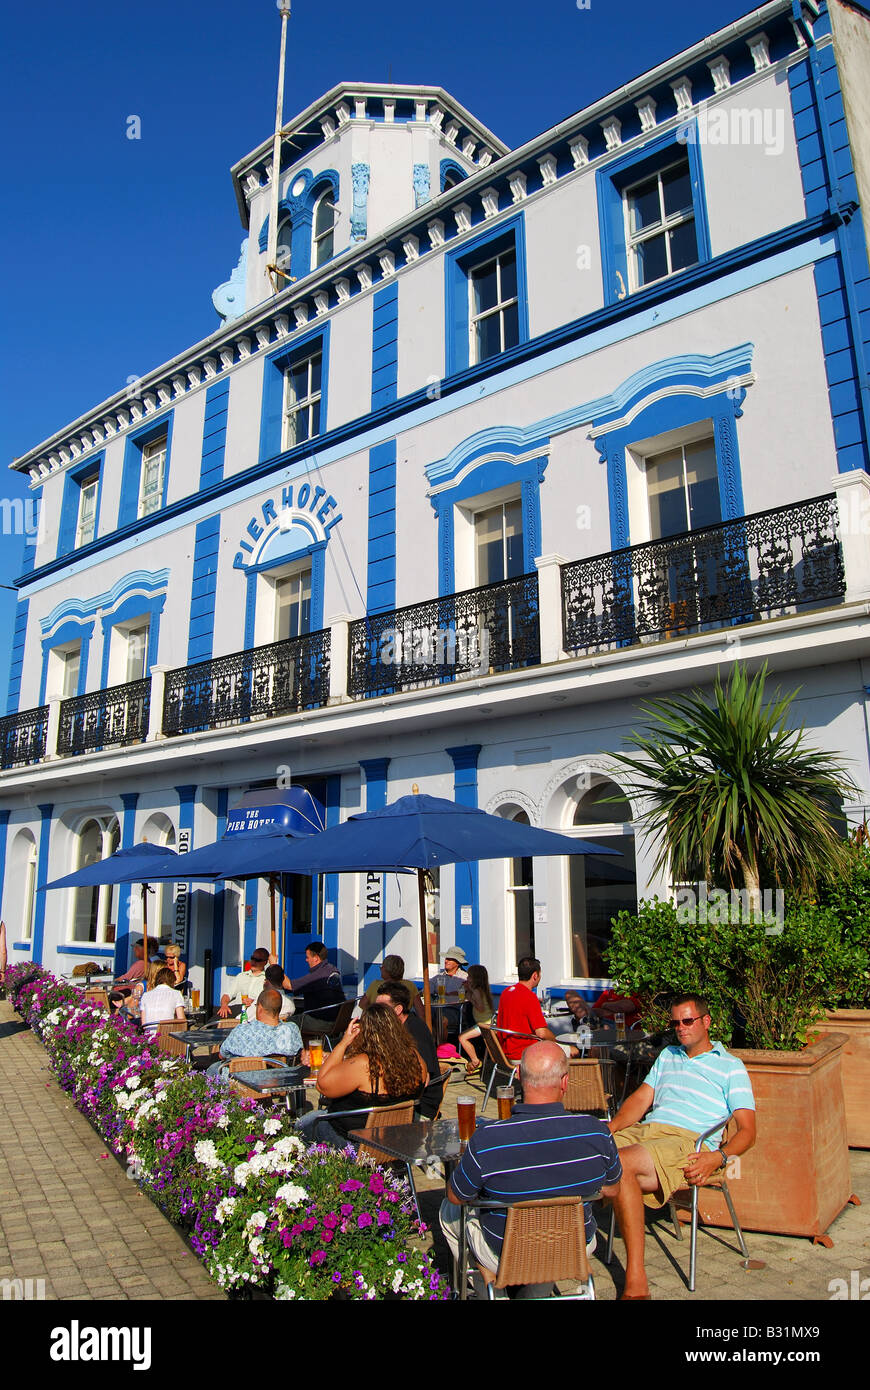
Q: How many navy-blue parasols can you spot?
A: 3